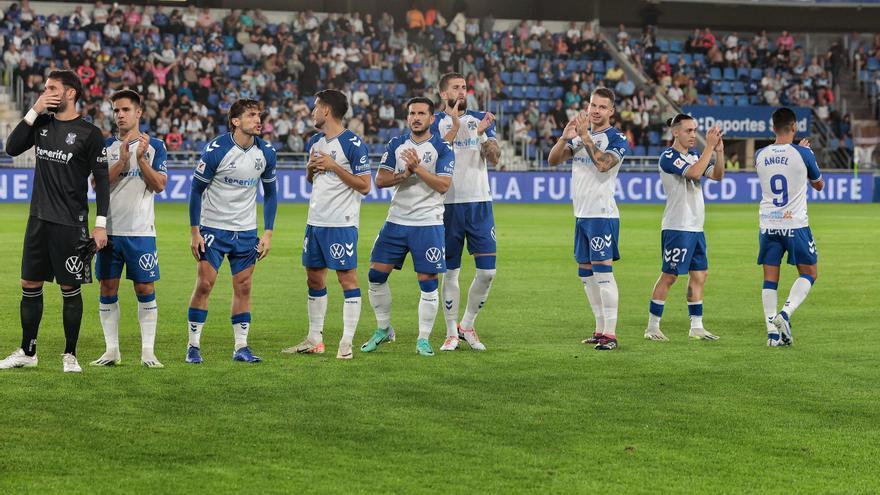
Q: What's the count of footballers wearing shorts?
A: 9